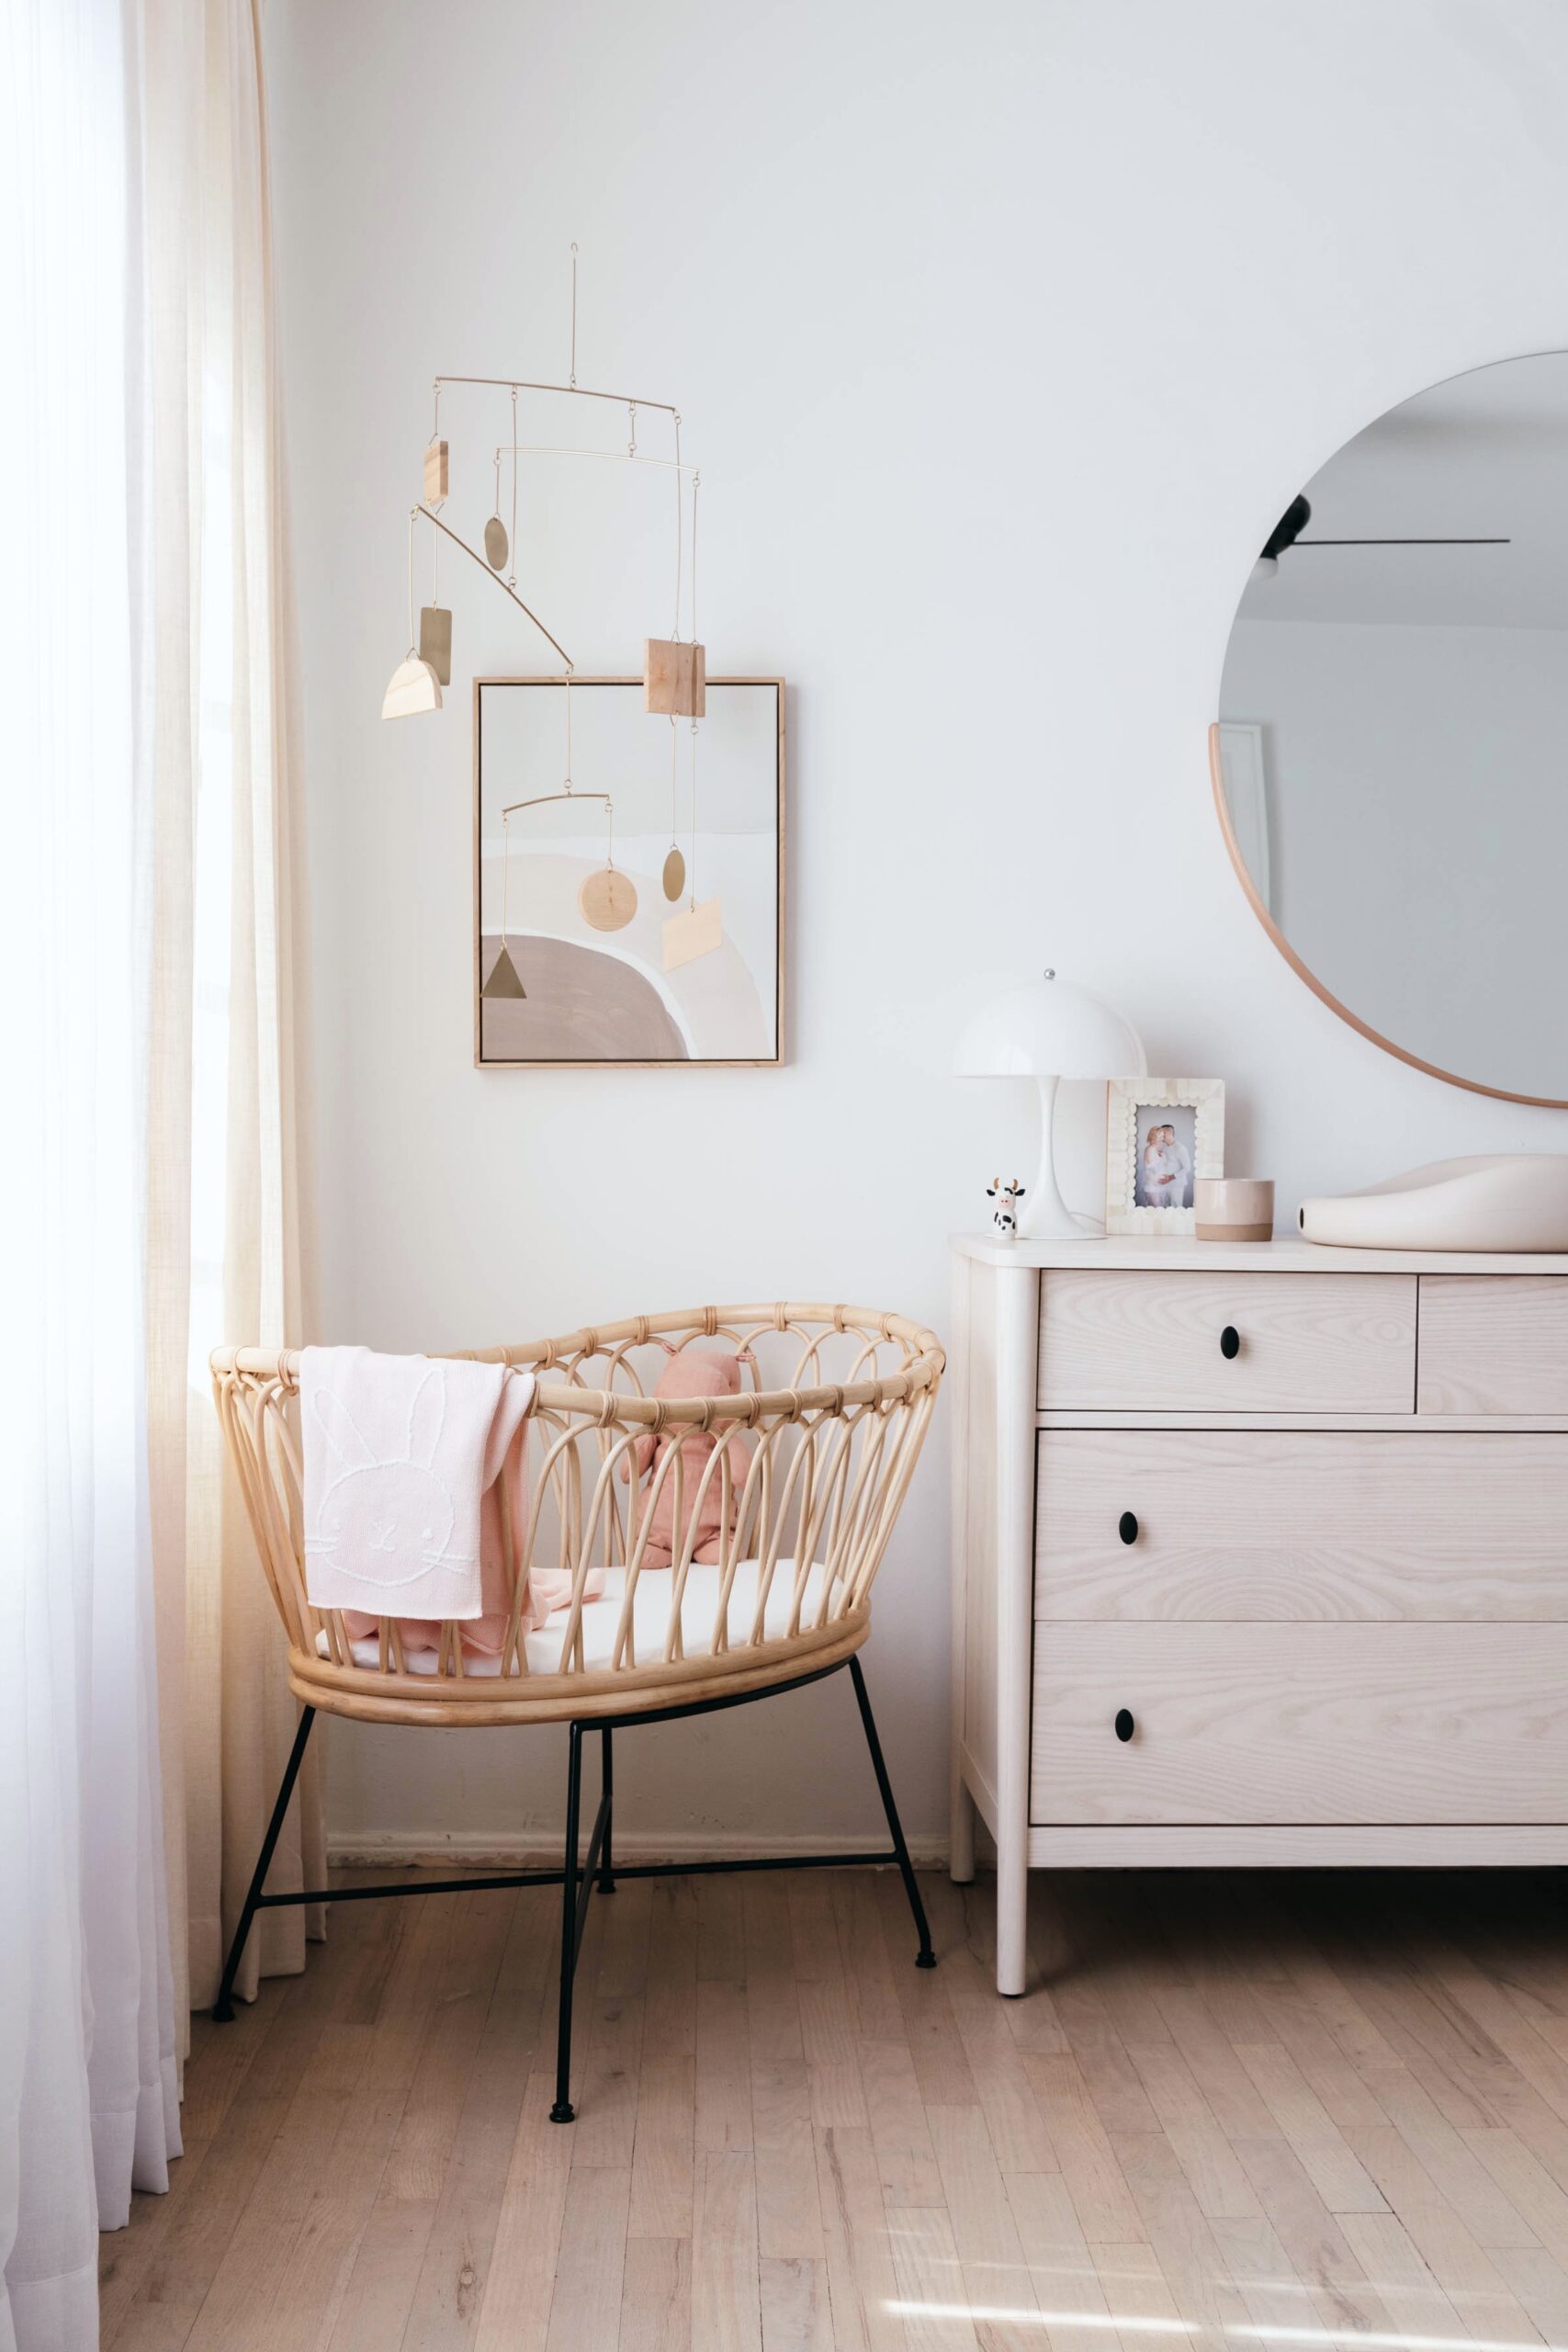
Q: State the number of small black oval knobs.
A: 3